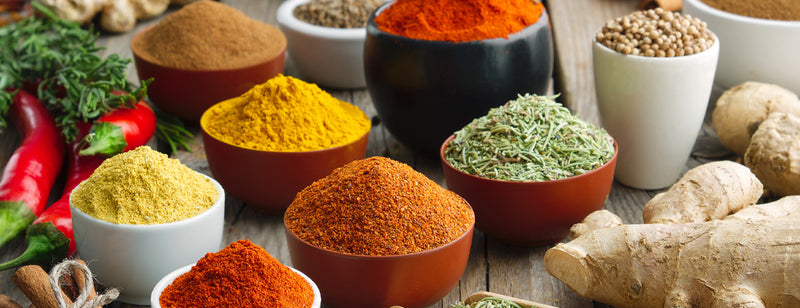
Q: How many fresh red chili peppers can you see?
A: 3